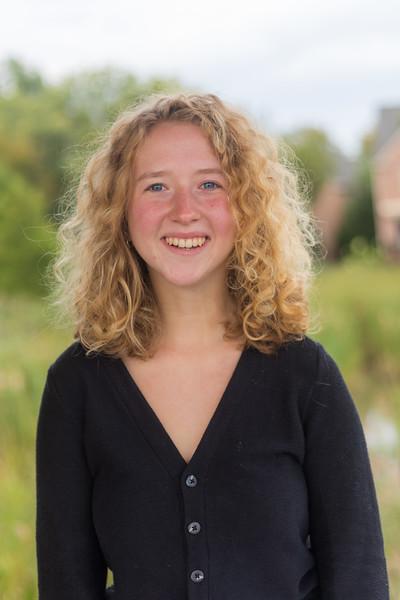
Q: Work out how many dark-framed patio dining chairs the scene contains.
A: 0